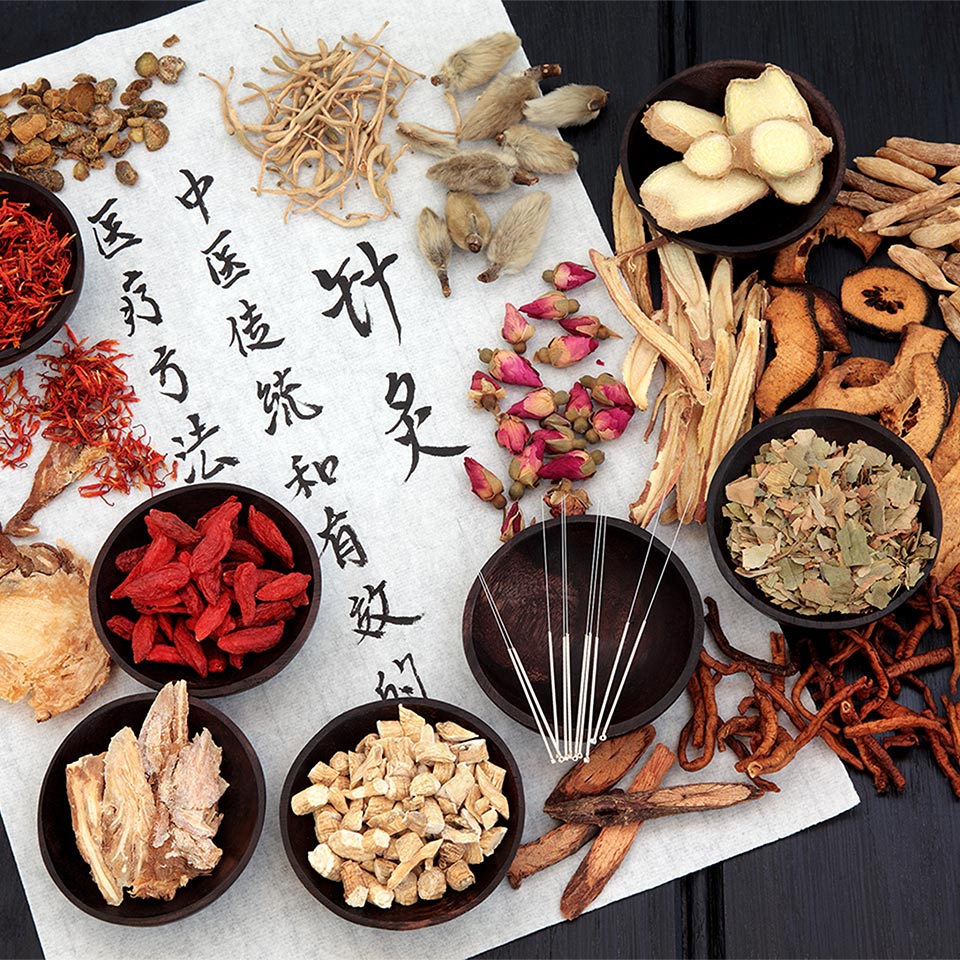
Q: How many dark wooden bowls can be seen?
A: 7